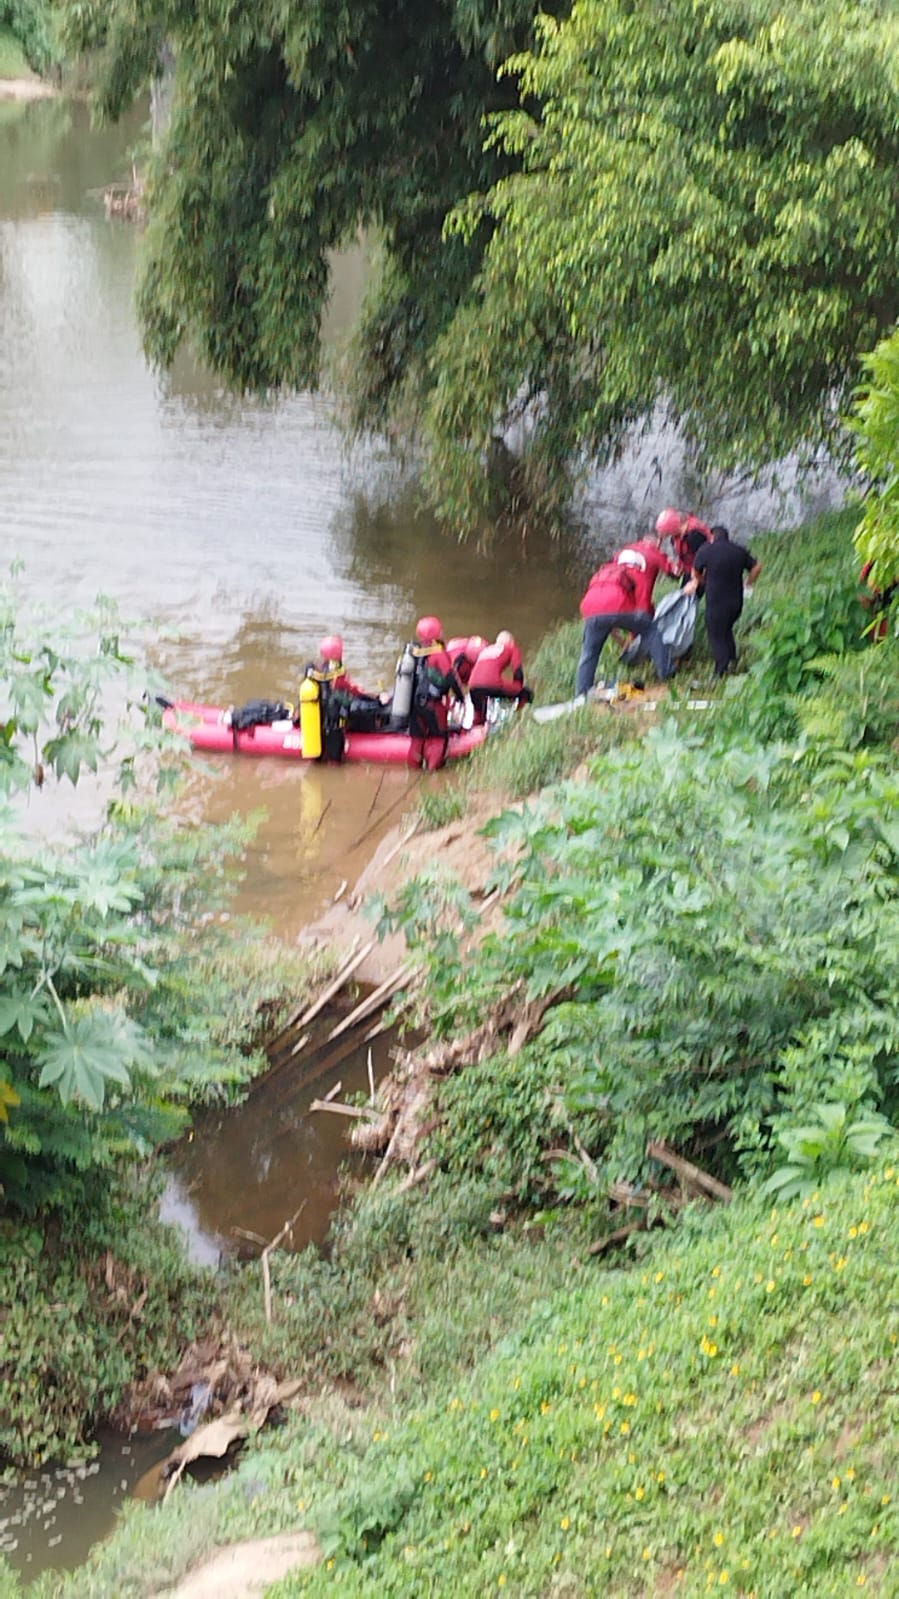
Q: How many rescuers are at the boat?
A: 4